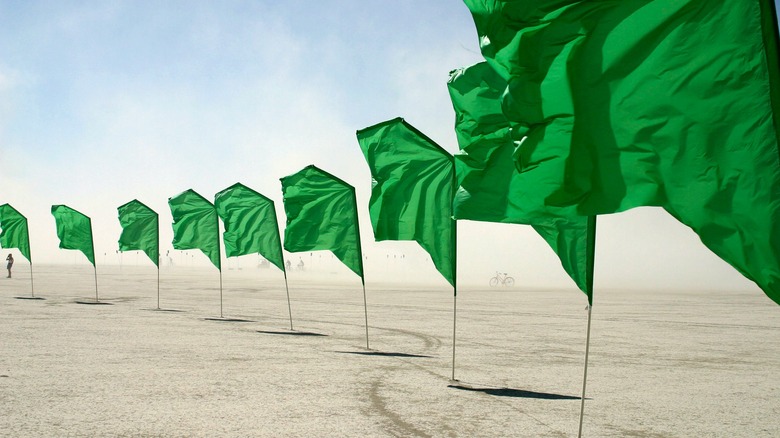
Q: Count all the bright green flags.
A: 9